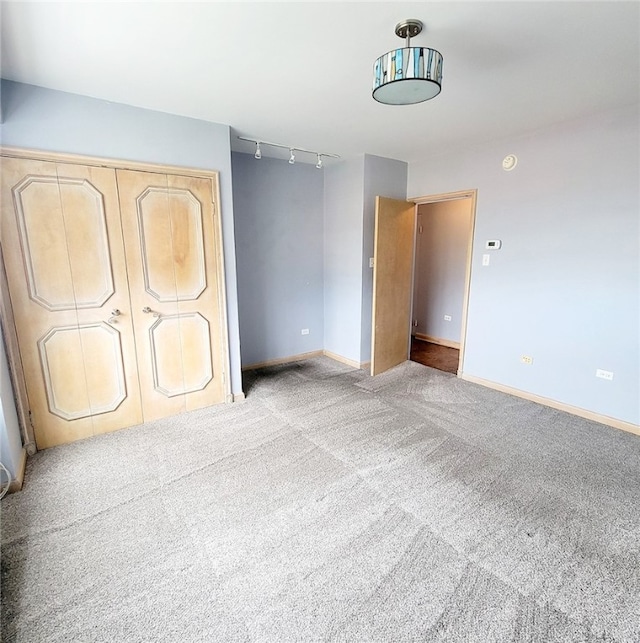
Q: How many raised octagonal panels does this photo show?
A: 4